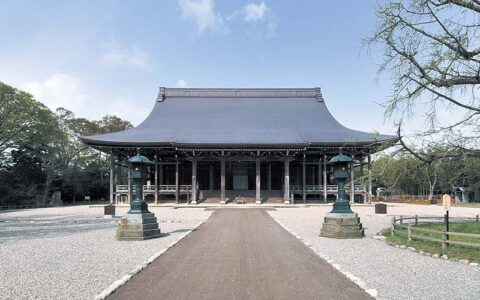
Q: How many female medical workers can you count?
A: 0